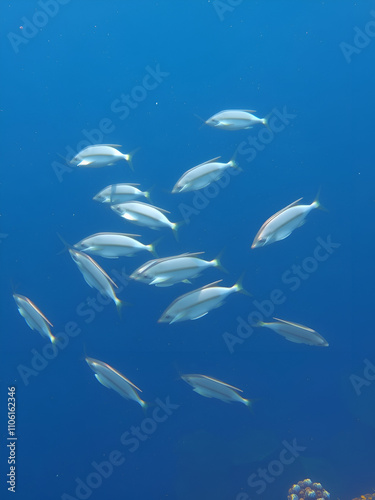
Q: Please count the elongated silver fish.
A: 14